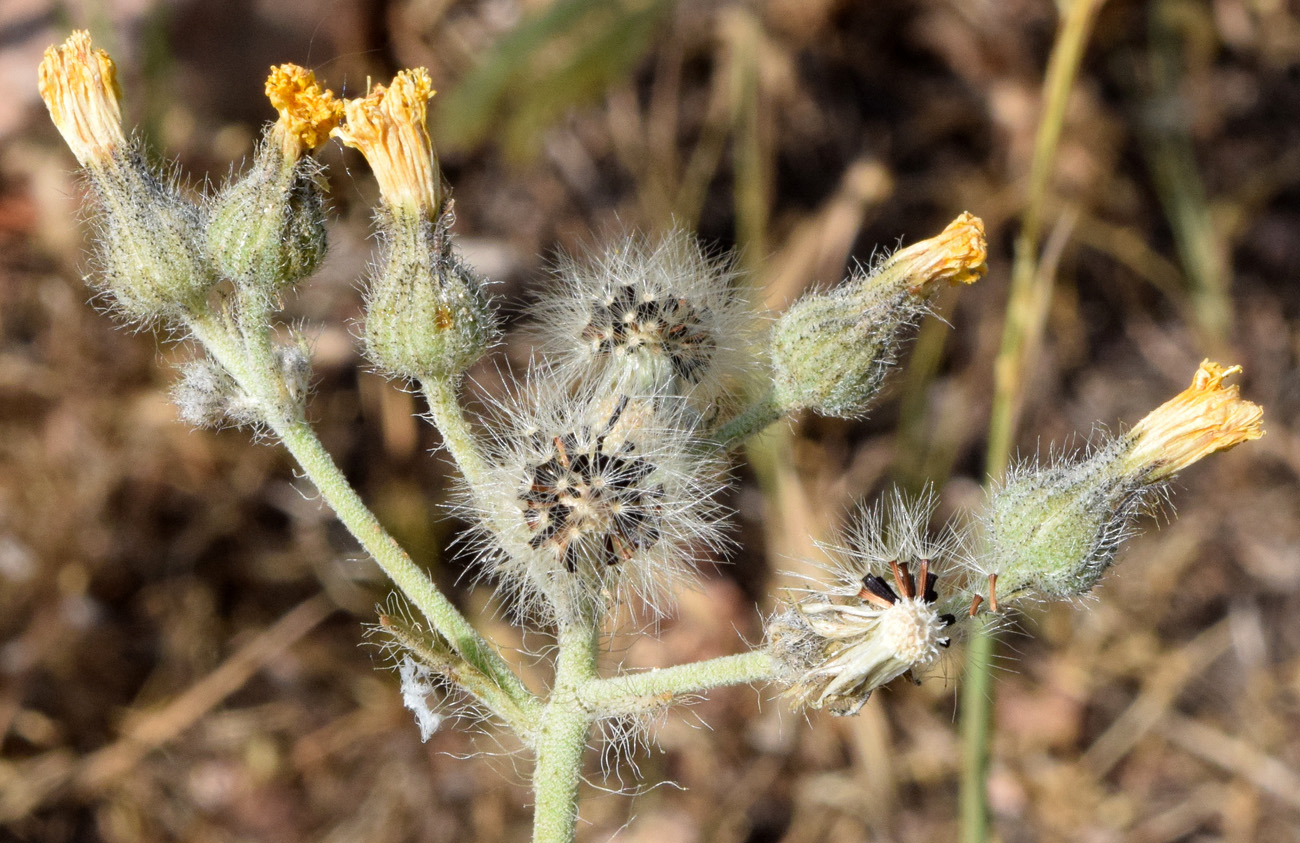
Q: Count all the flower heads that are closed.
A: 5